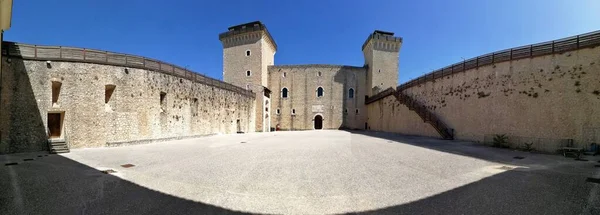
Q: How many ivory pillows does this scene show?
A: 0